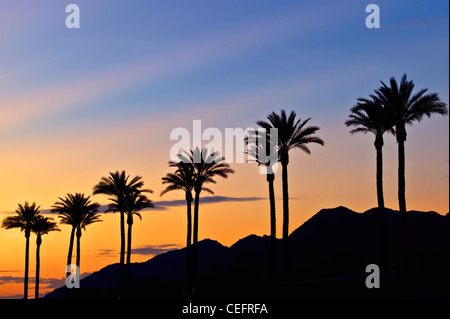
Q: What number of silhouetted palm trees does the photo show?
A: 12